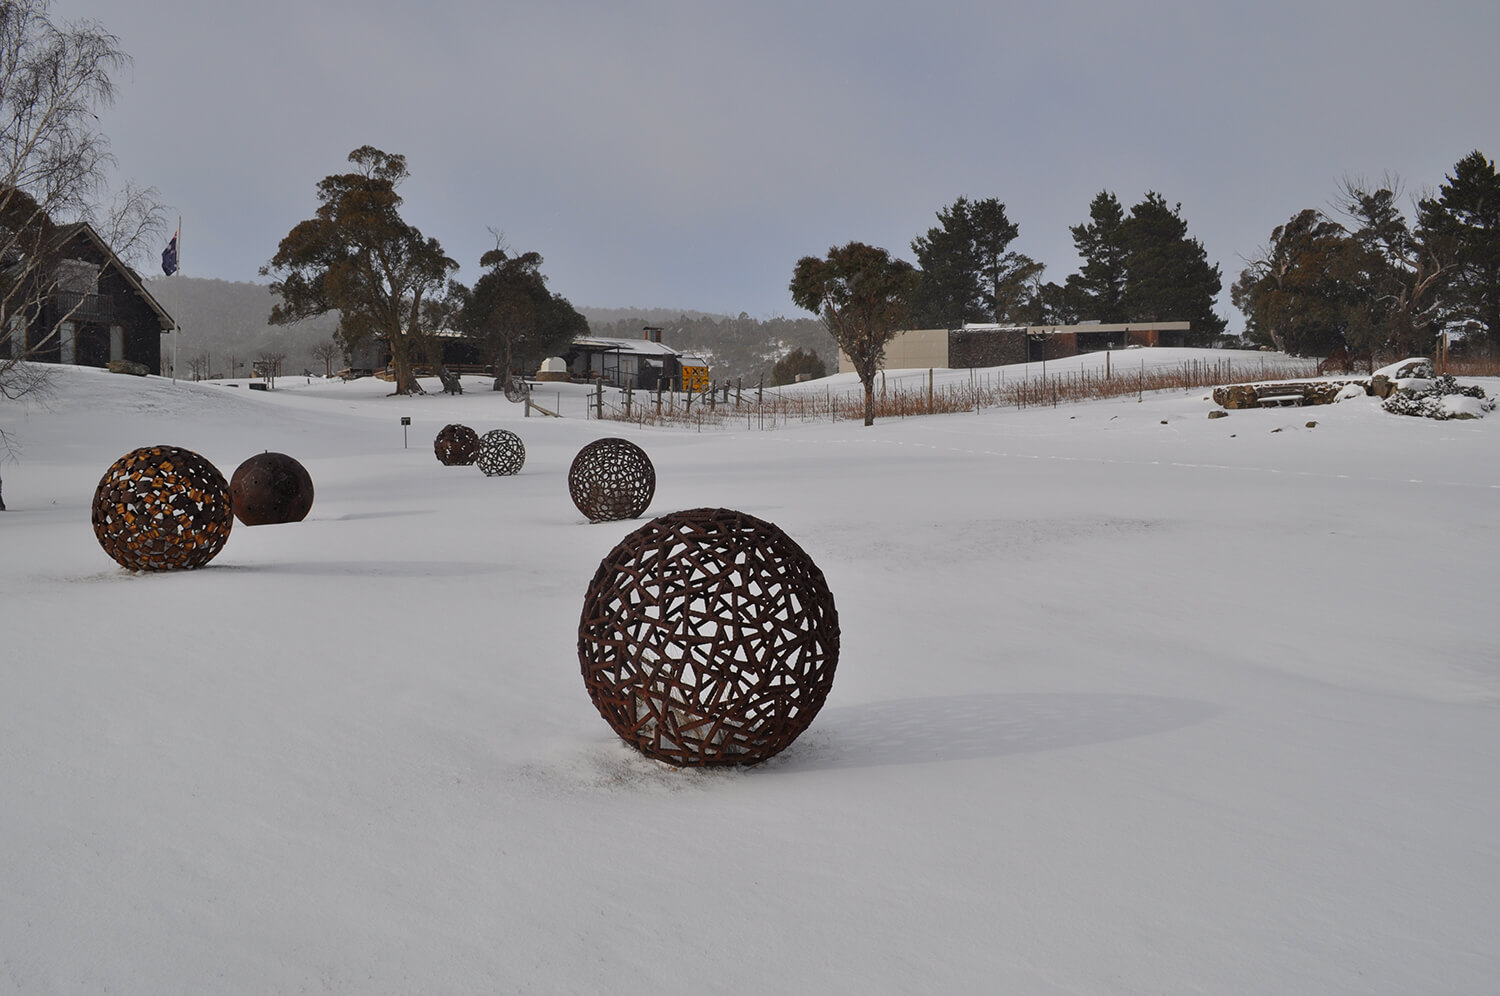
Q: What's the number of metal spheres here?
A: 6